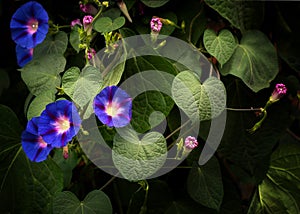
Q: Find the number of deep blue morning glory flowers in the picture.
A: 5